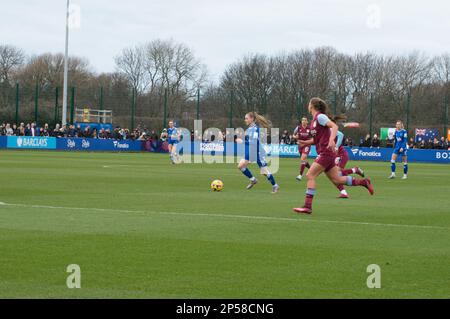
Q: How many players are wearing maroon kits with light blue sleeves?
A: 3